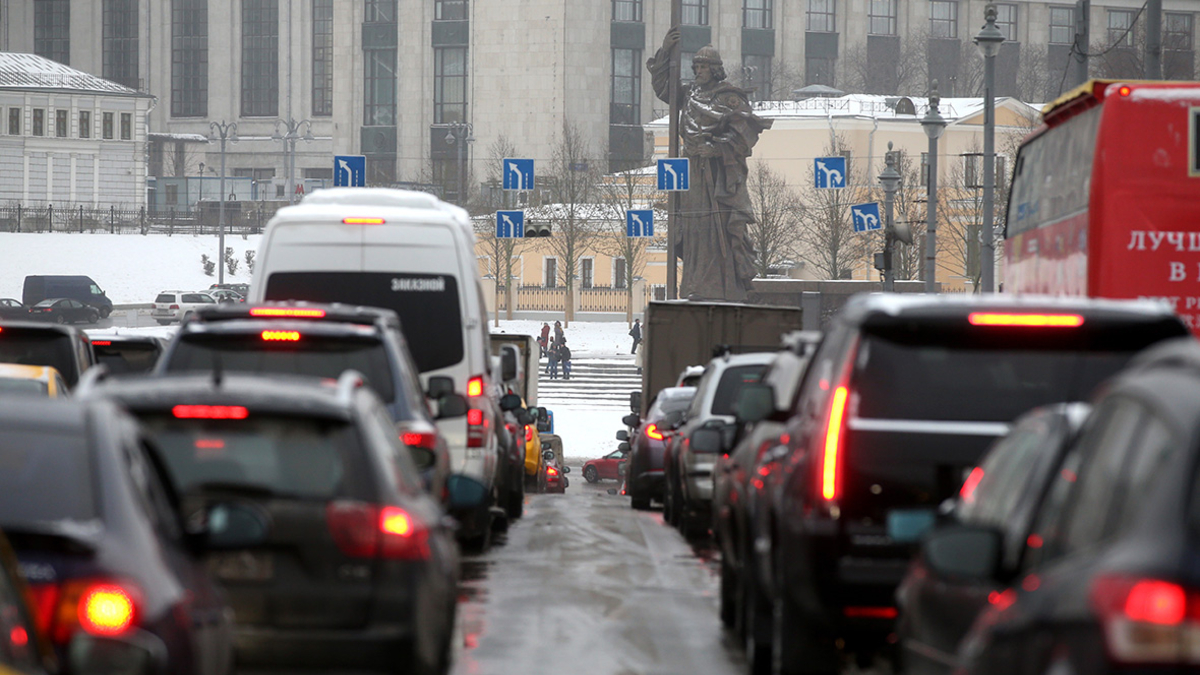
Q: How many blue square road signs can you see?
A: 7